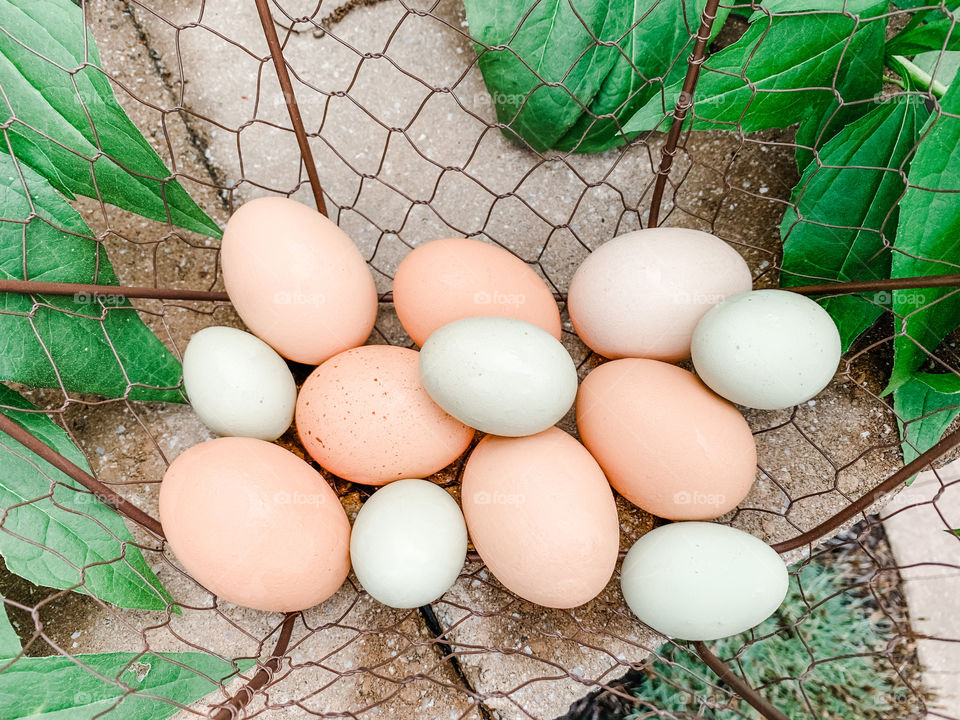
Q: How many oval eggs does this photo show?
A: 12